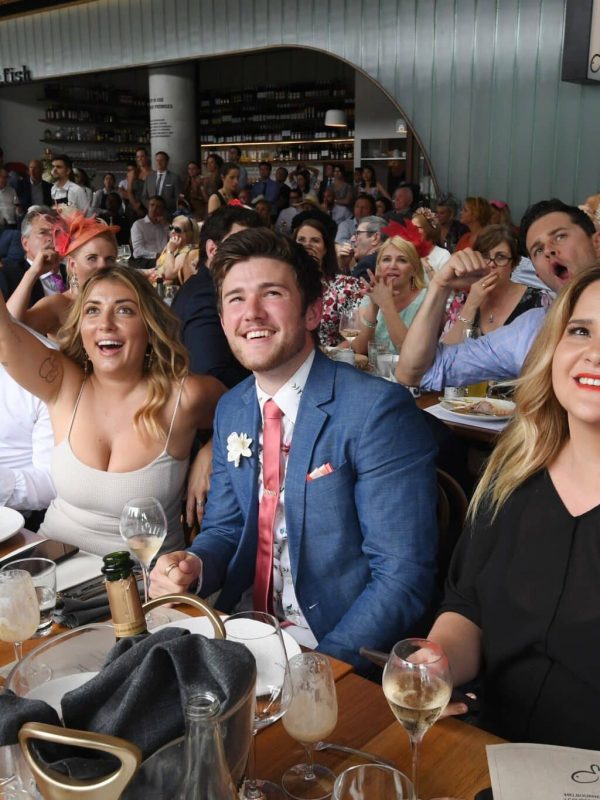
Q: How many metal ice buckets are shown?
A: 1